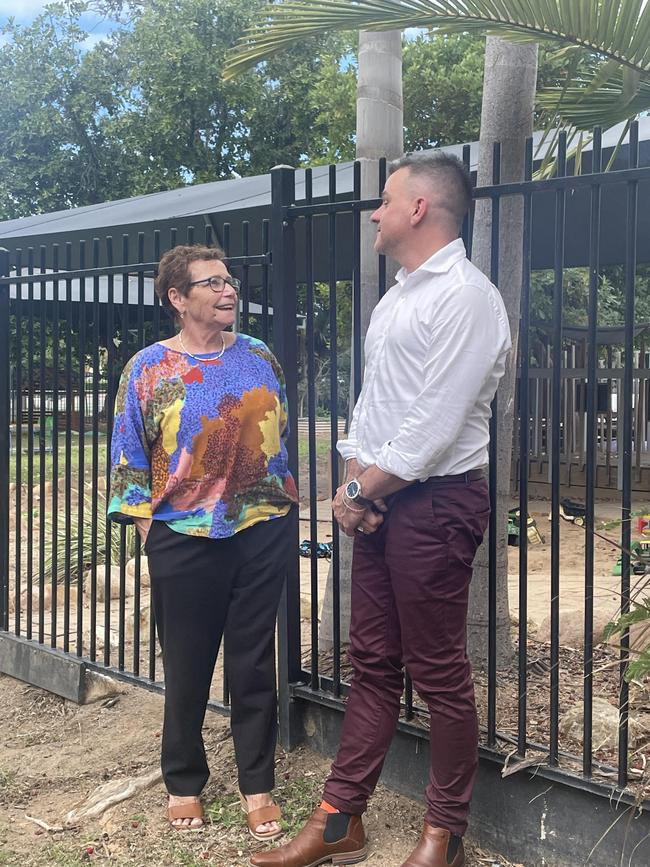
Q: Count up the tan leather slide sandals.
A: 2